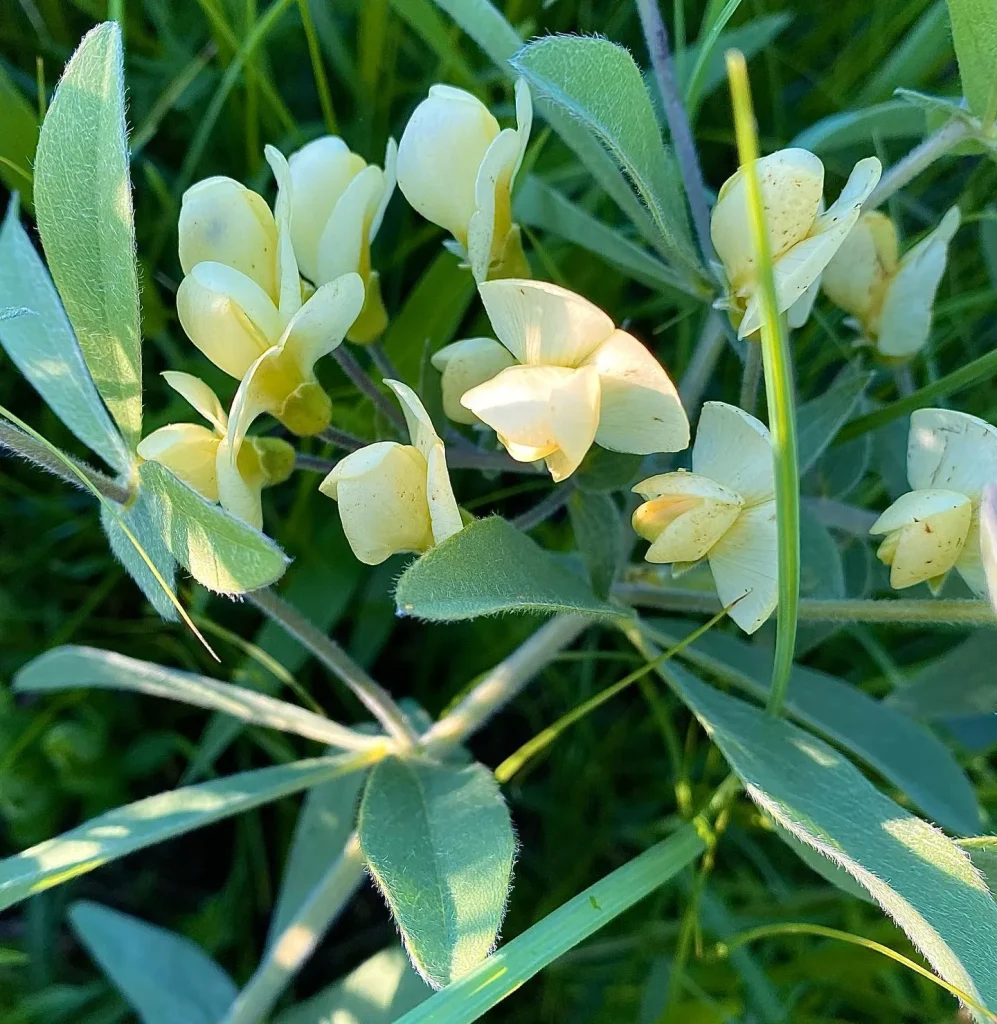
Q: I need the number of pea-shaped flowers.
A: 12